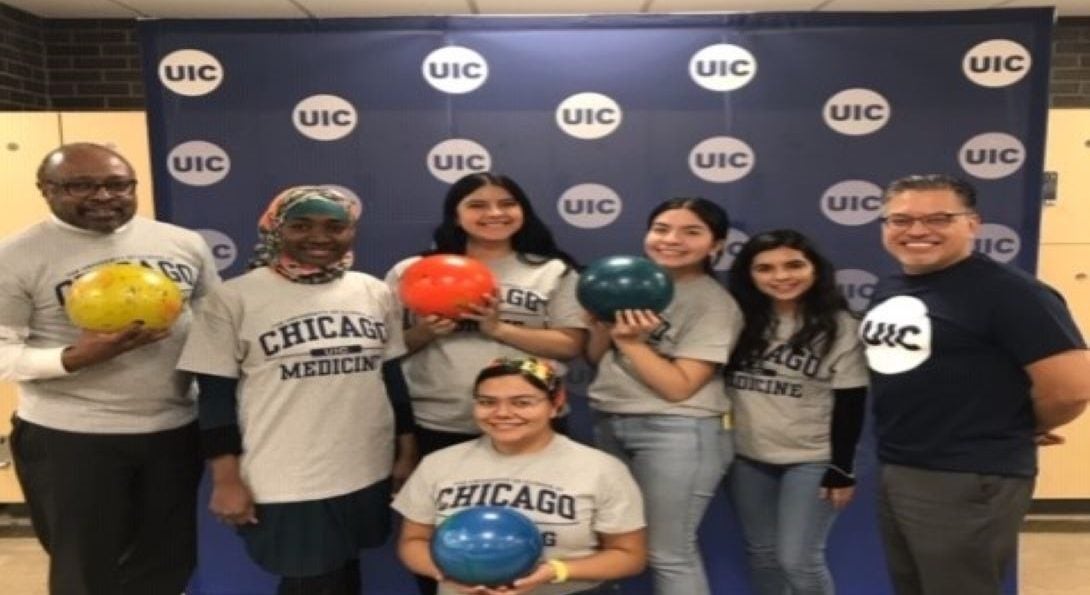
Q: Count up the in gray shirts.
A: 6